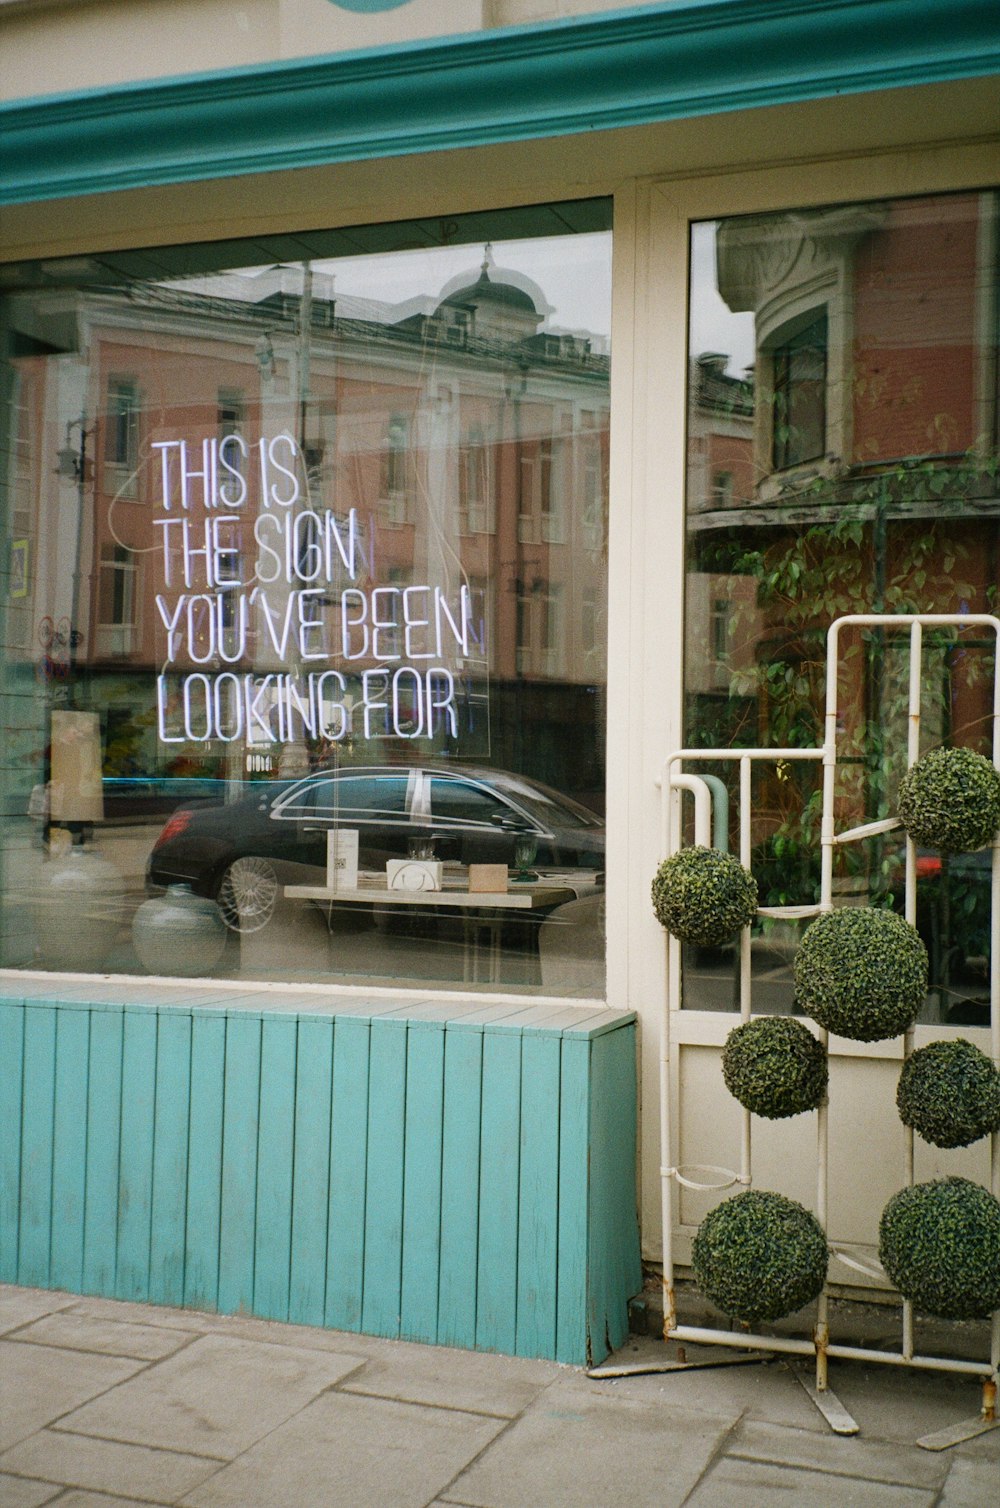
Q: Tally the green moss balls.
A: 7